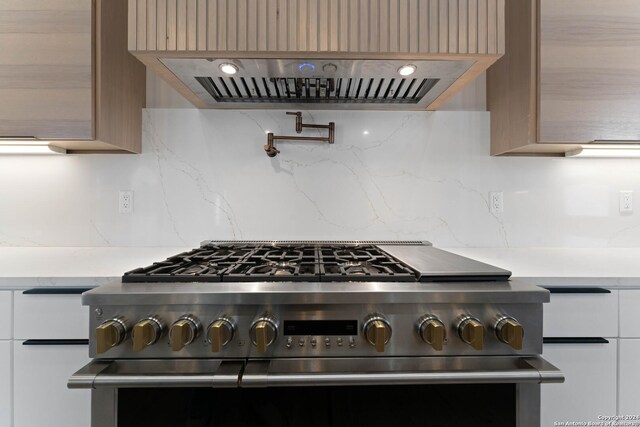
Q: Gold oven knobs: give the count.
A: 9